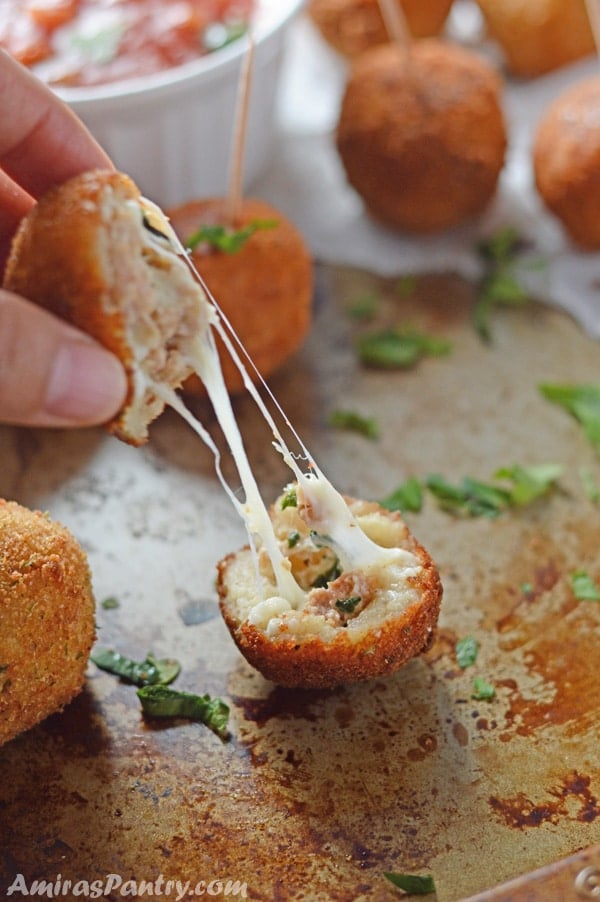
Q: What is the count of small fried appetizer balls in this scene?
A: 7